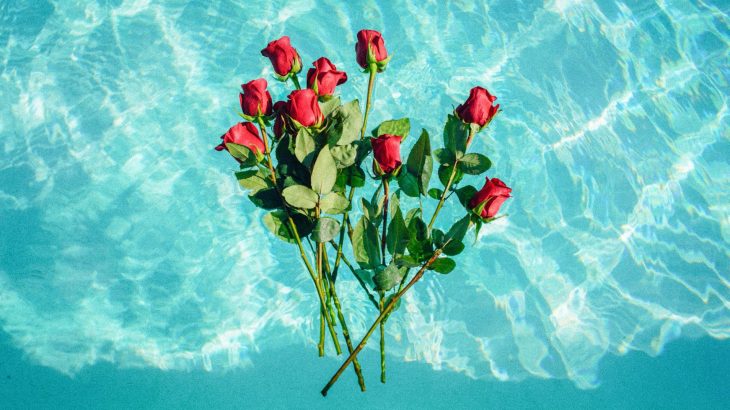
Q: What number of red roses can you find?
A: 10